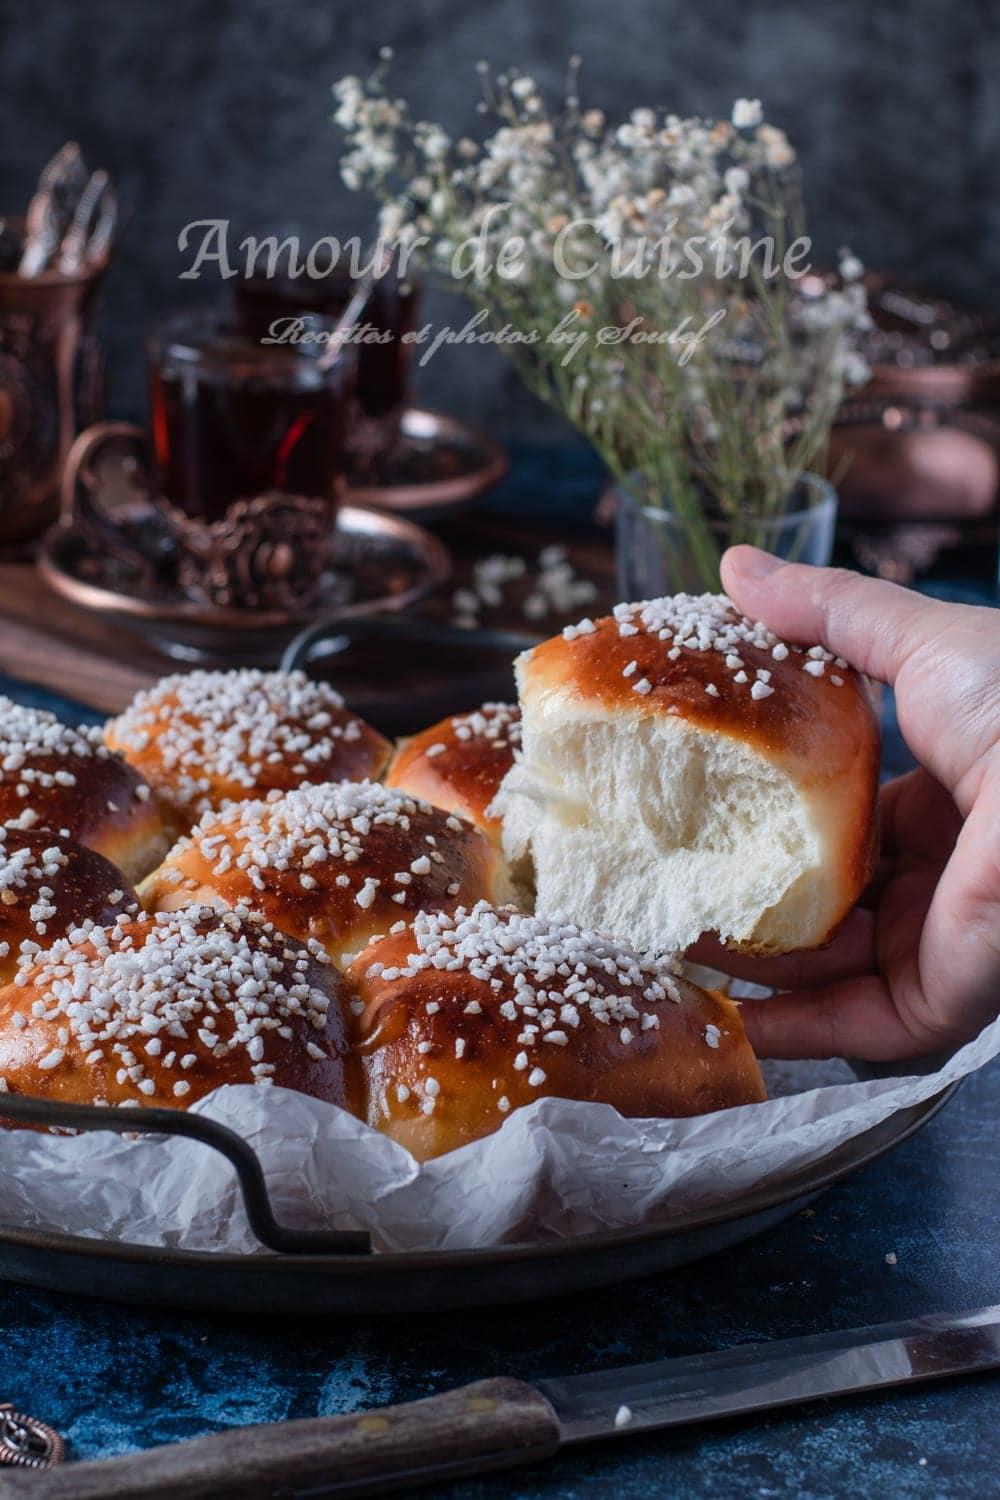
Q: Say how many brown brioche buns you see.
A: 8